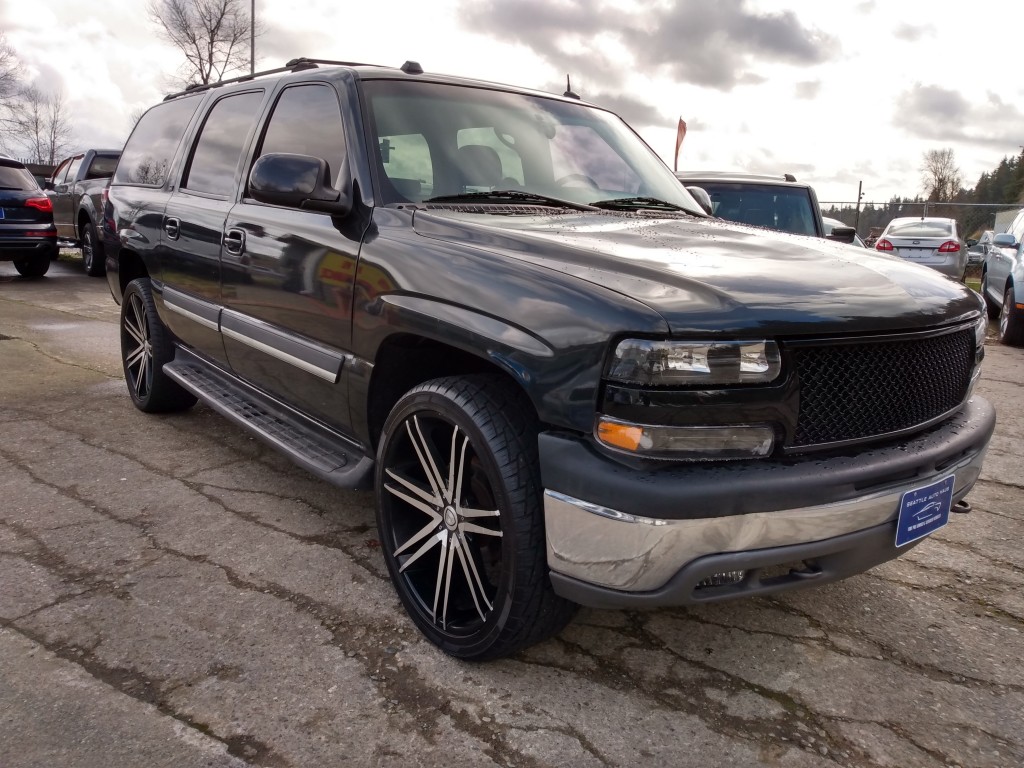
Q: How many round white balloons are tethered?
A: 0